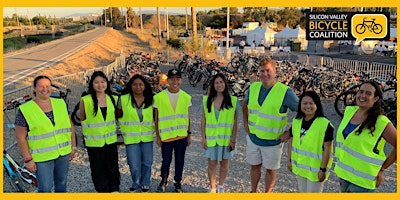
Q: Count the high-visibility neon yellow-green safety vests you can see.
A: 8